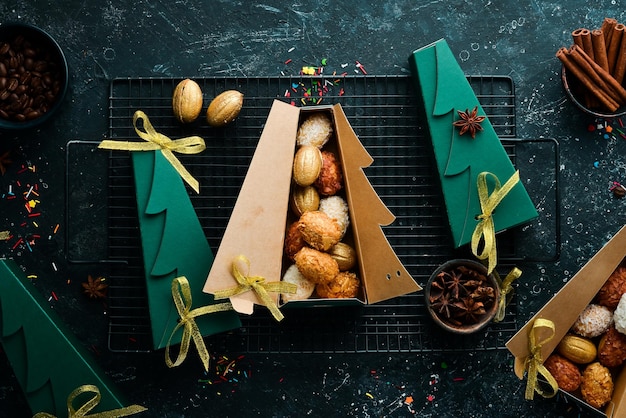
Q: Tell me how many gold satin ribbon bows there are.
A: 7